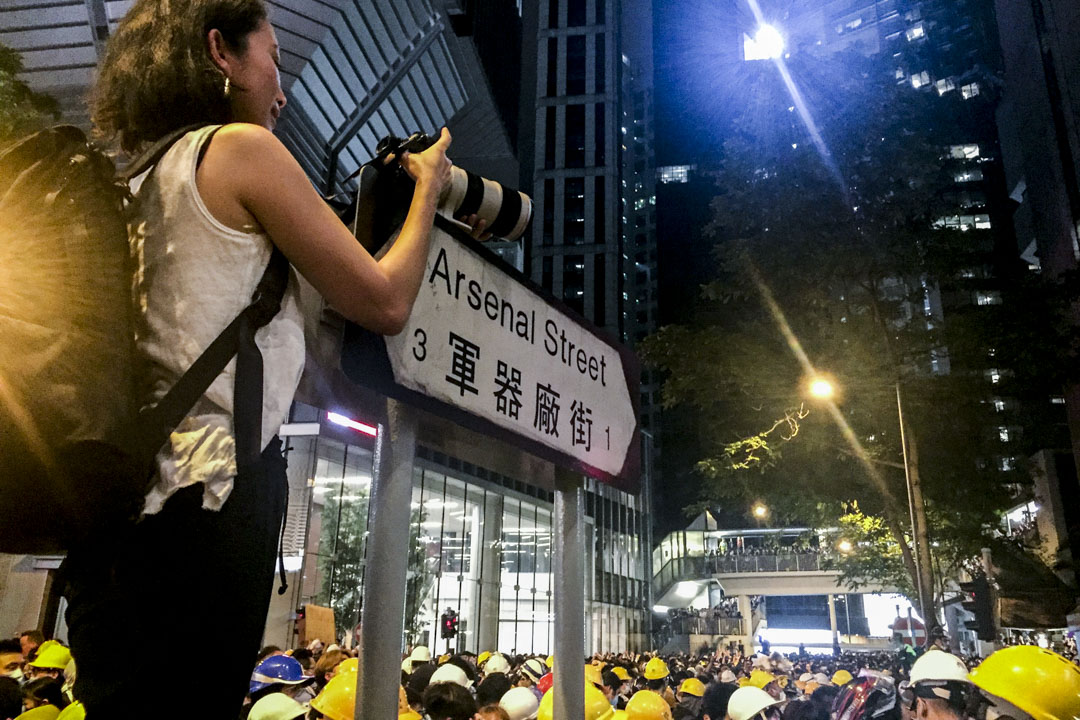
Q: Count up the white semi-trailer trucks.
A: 0